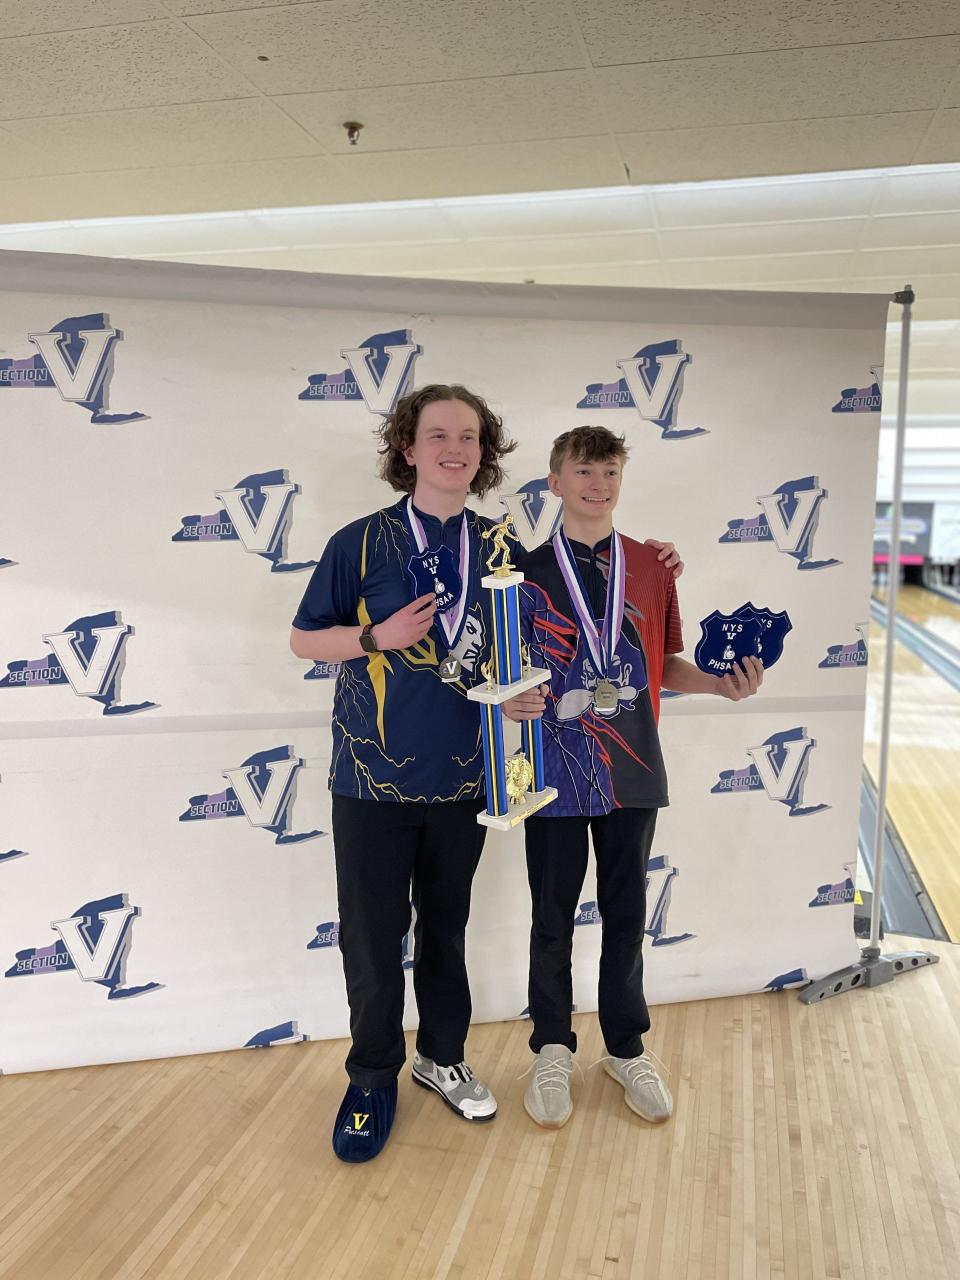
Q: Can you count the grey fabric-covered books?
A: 0